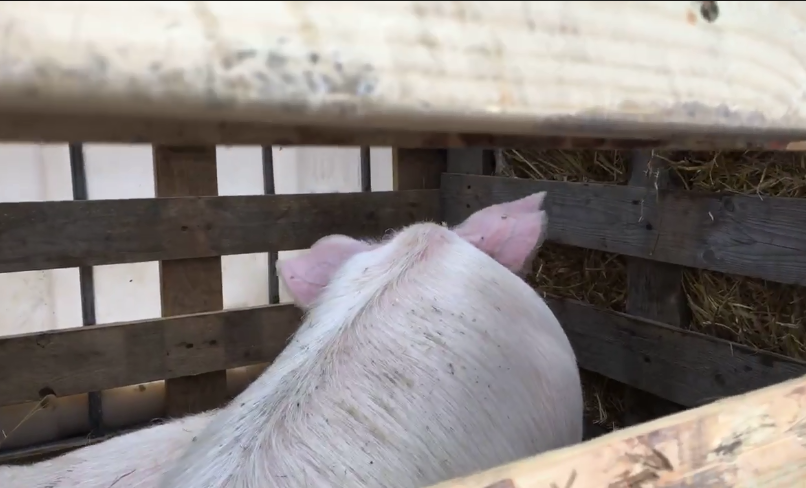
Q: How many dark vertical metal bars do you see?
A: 3